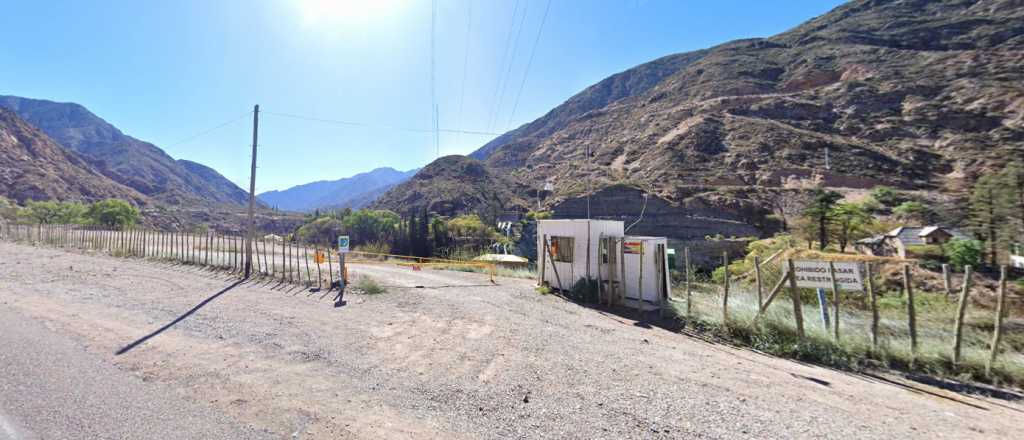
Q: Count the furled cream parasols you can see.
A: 0